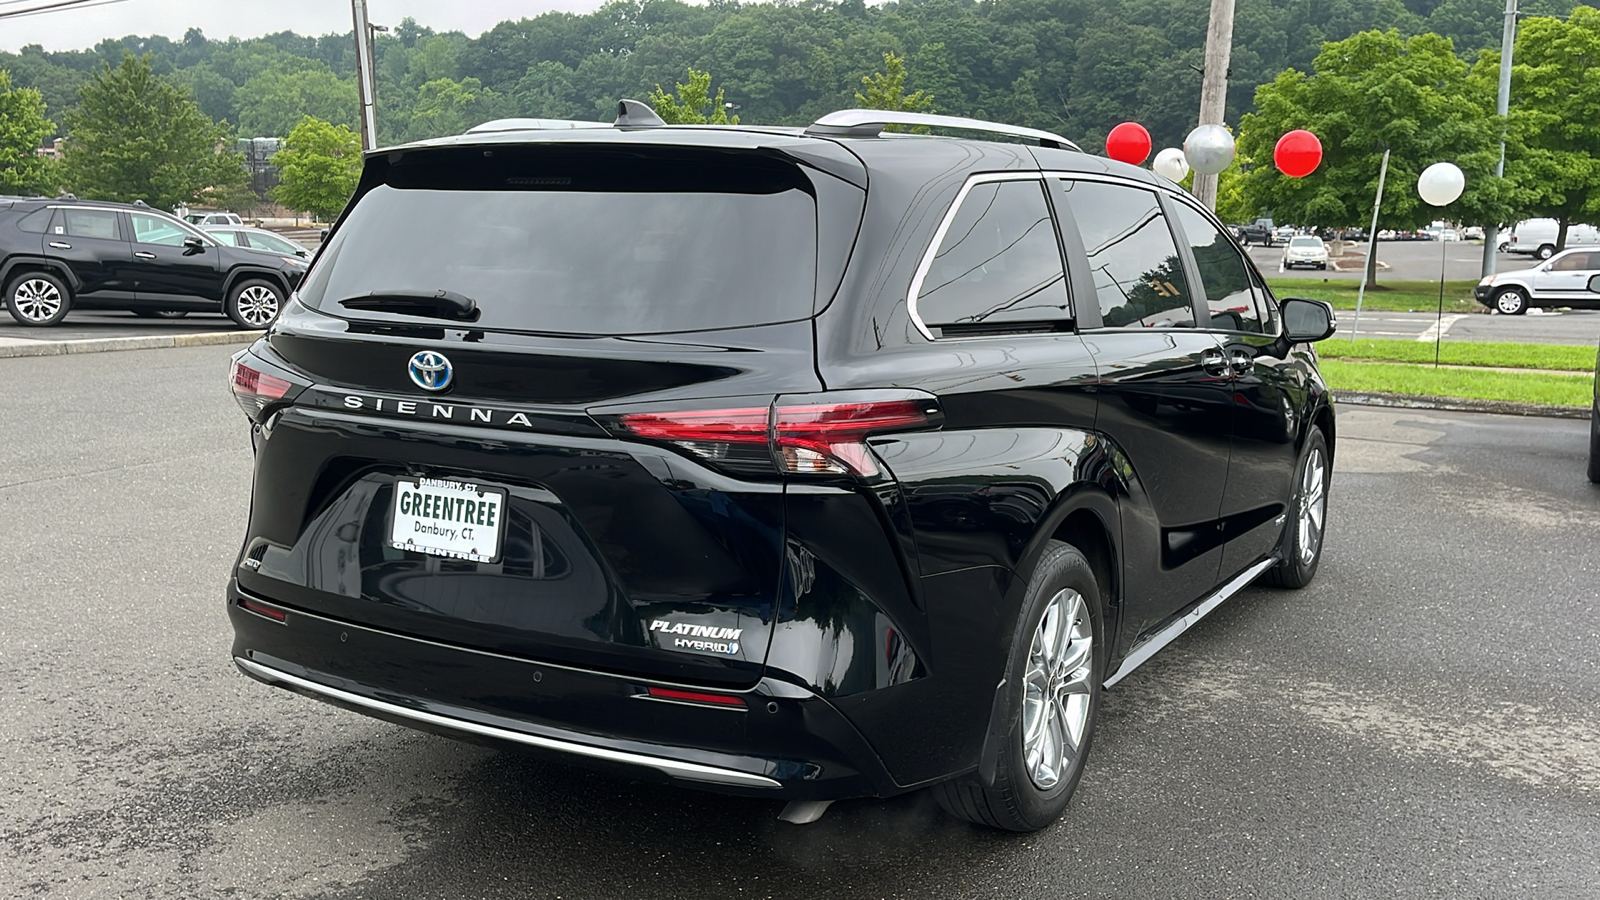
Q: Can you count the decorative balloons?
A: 5